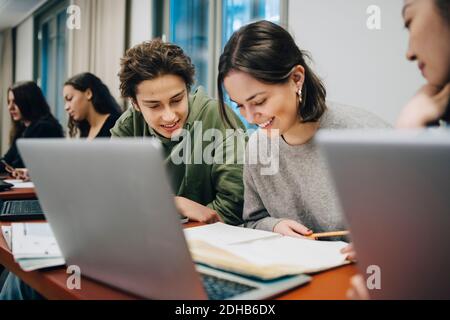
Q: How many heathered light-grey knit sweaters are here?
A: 1